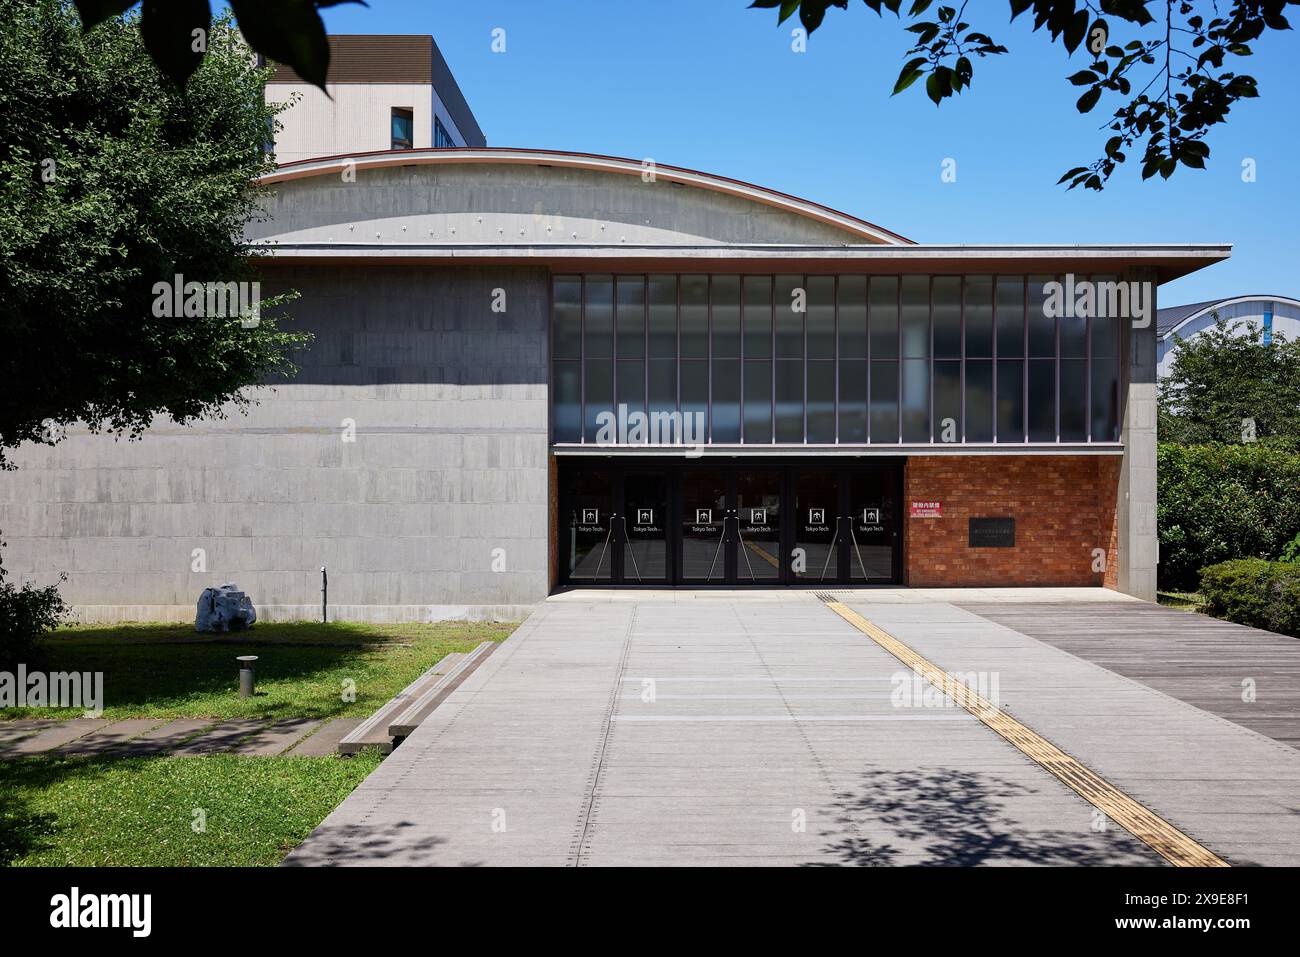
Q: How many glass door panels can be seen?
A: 6